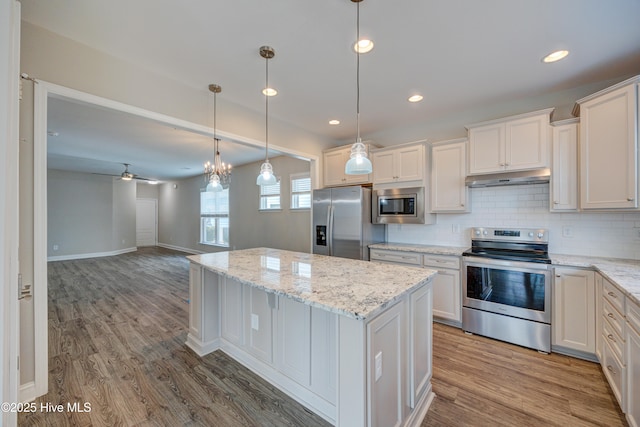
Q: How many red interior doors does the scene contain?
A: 0